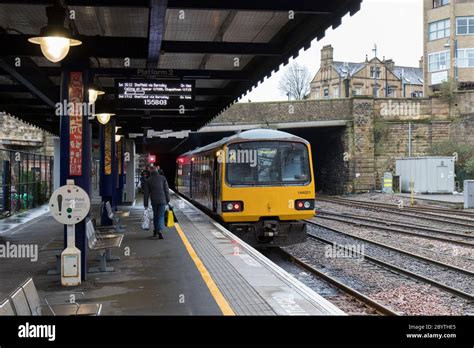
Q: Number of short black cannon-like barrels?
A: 0